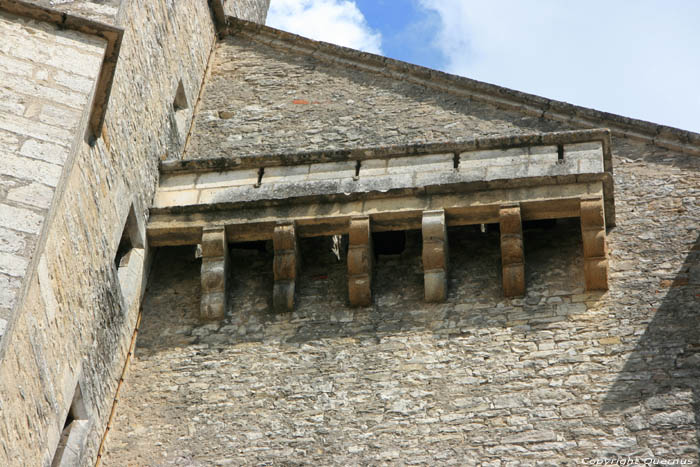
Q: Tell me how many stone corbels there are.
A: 6